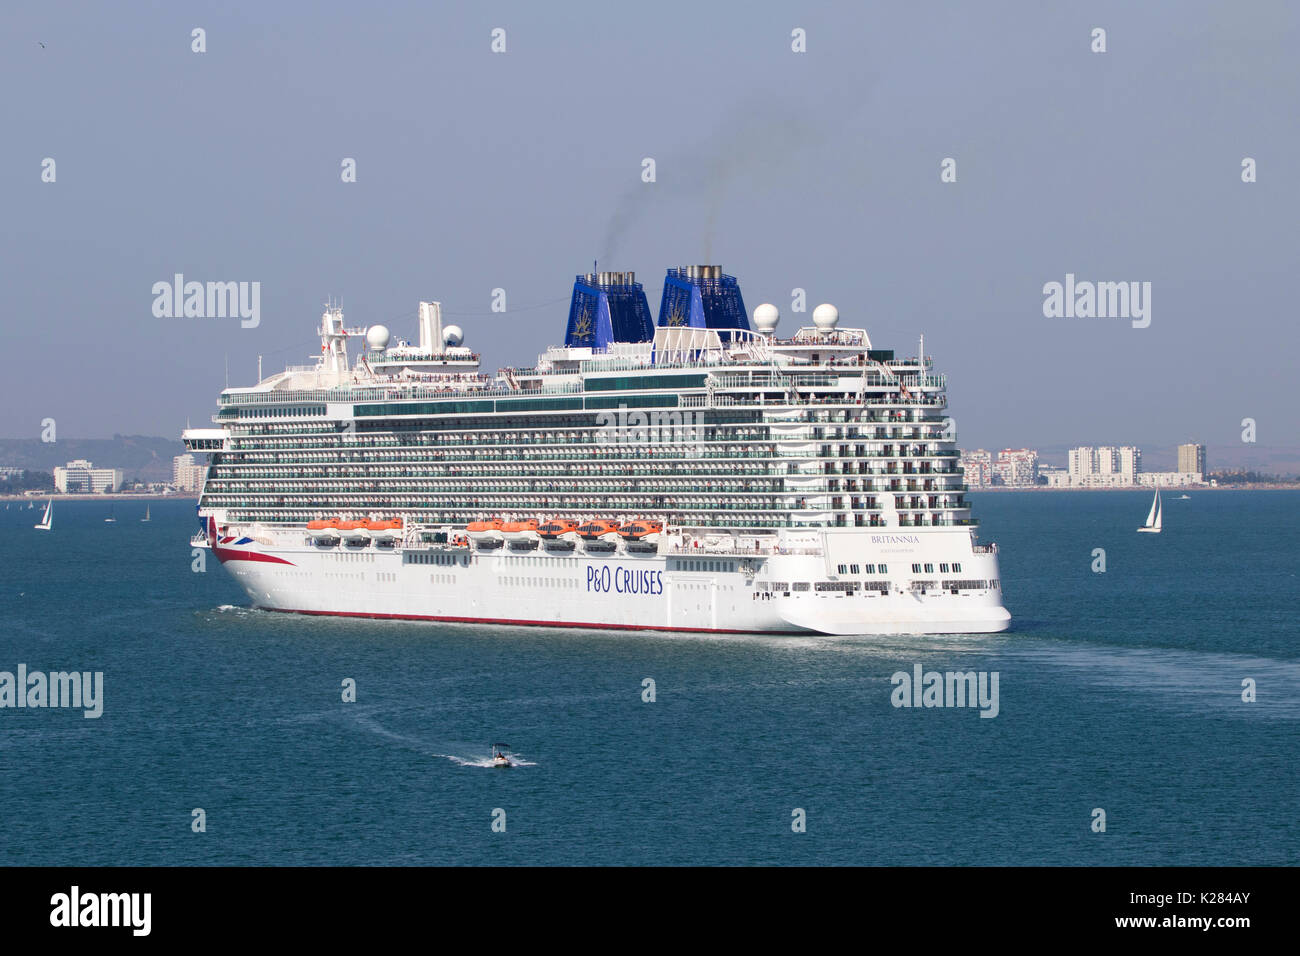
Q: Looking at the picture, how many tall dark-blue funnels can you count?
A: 2